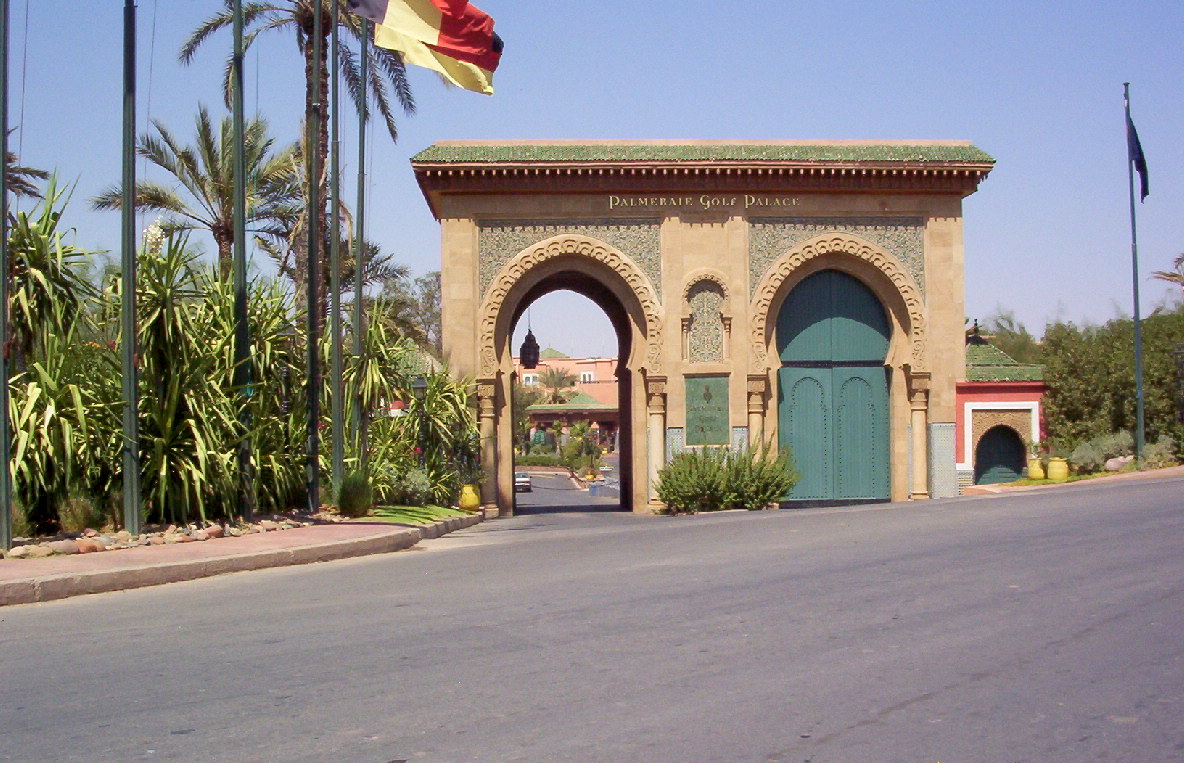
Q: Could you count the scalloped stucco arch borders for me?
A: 3